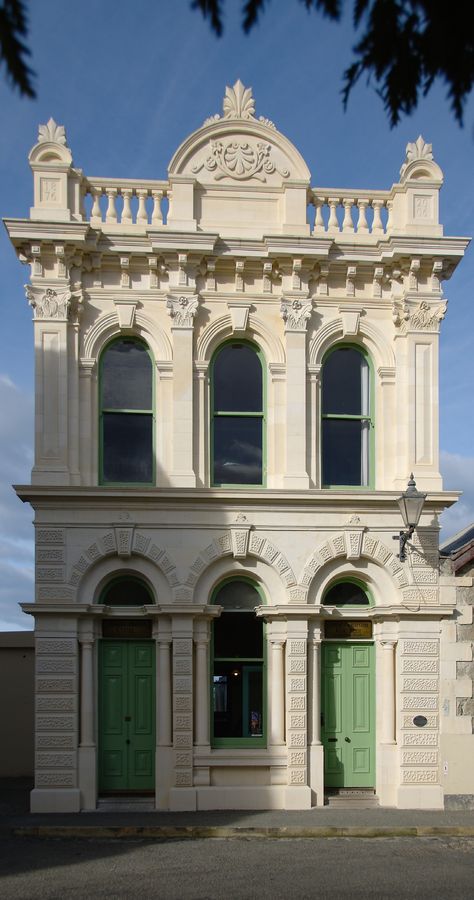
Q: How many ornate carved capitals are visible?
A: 4